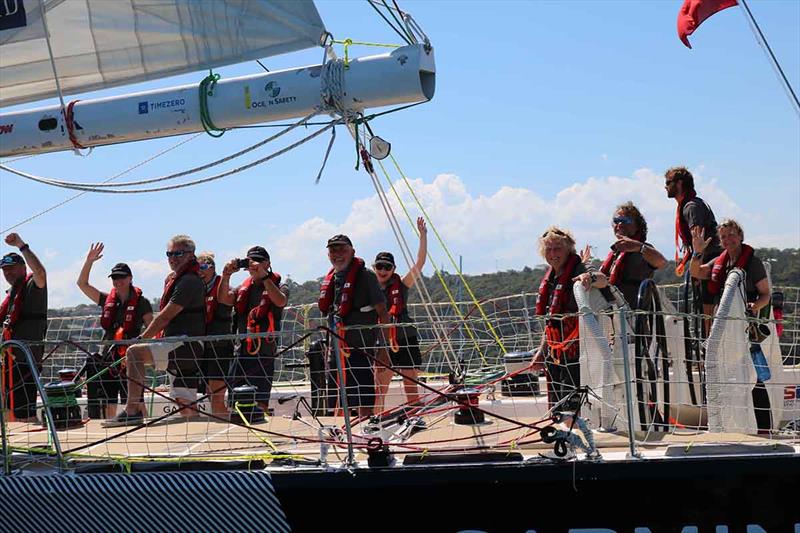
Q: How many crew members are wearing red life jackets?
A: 11